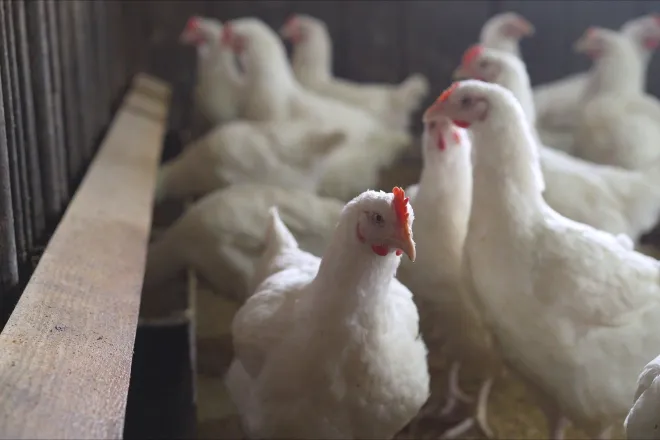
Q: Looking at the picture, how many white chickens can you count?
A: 13